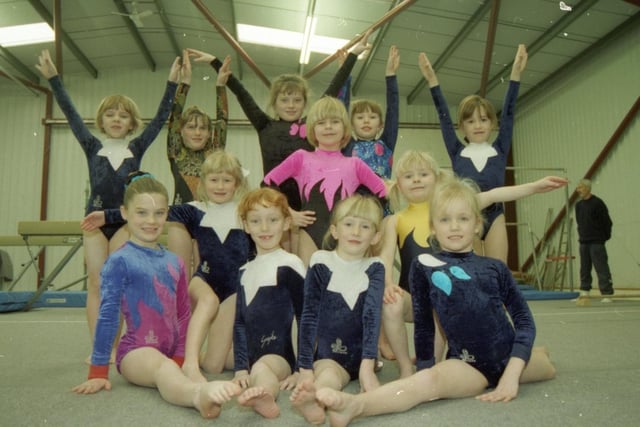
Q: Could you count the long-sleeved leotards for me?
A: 11